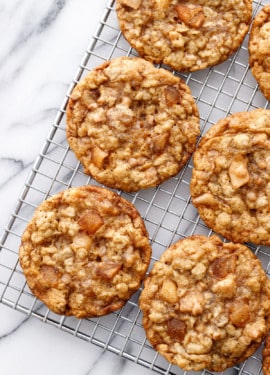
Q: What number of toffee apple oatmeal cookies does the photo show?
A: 7